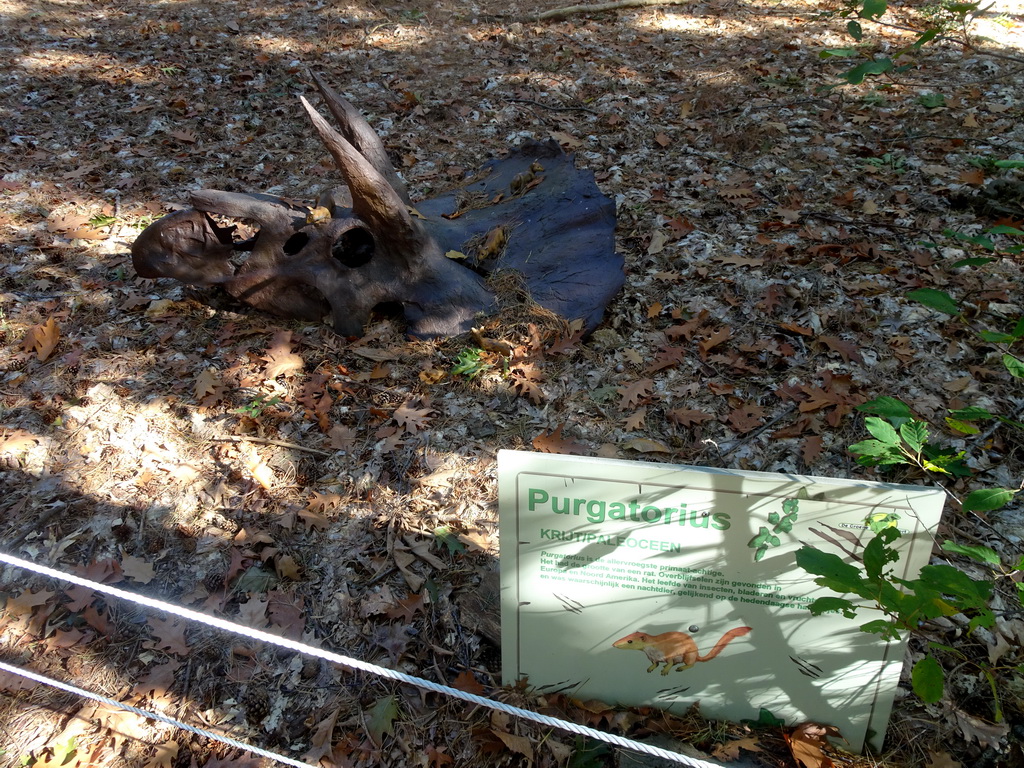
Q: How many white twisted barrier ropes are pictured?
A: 2